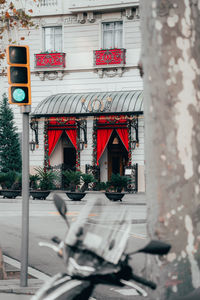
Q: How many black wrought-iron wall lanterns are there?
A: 3